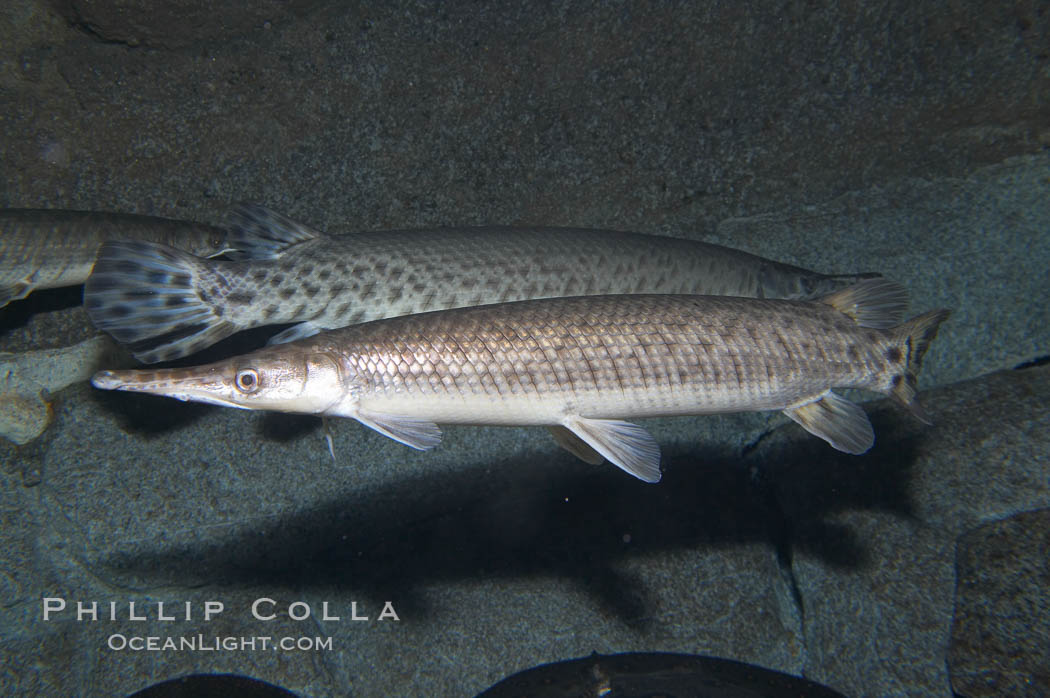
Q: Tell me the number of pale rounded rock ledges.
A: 1